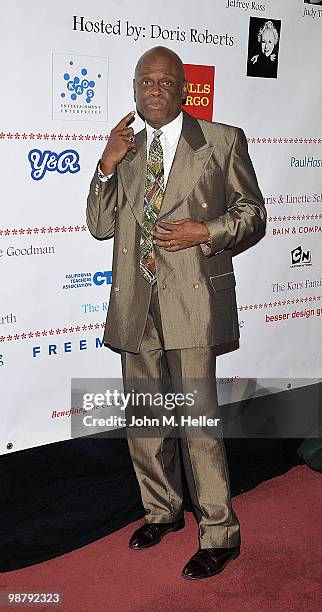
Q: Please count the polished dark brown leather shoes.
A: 2